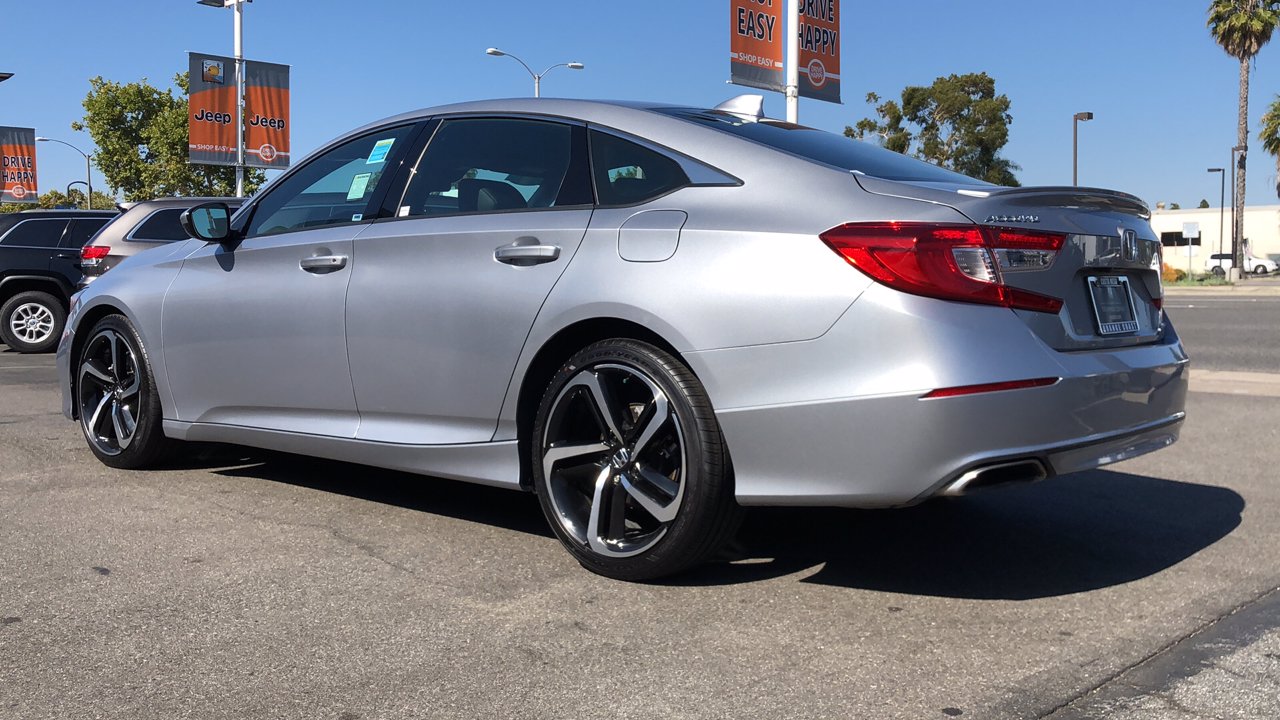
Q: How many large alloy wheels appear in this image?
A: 2